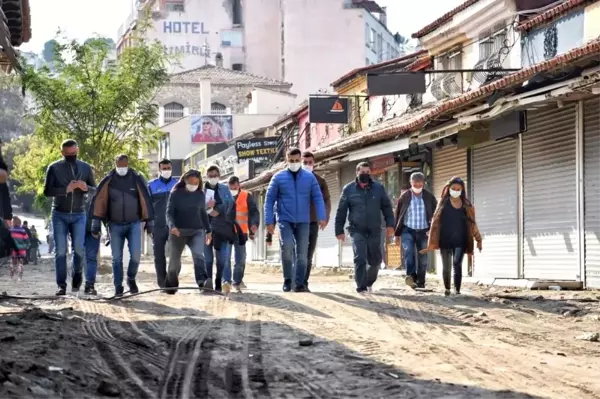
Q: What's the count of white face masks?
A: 9